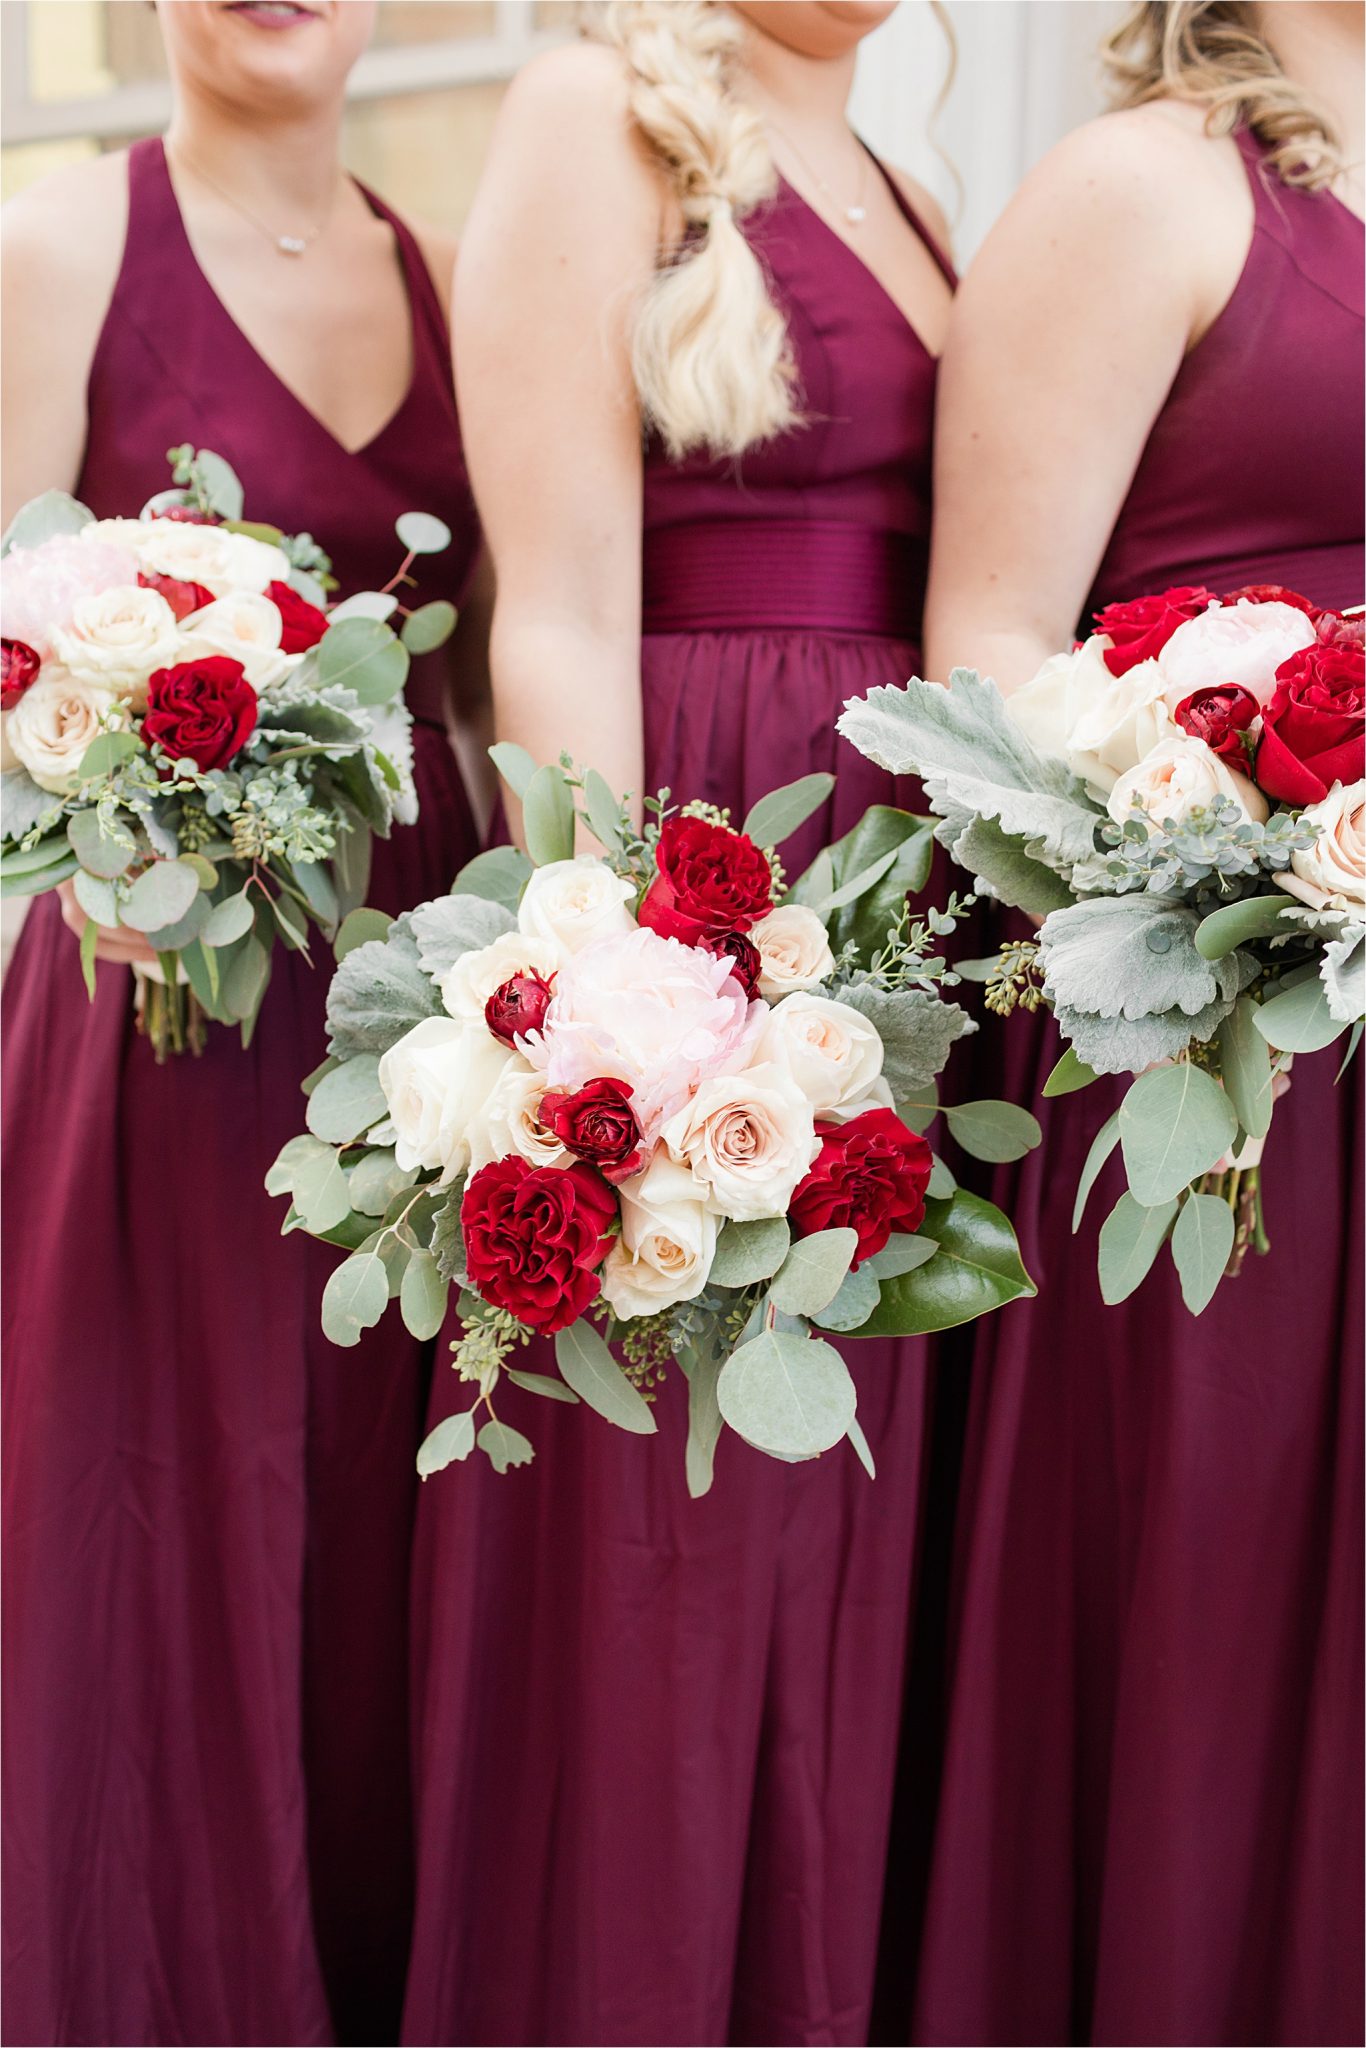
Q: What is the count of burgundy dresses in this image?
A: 3